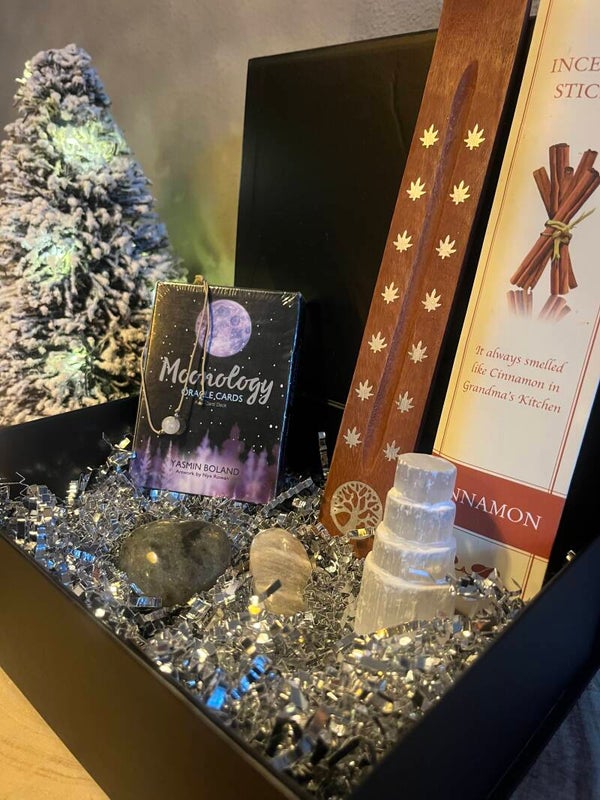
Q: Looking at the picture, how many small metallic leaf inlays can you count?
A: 14